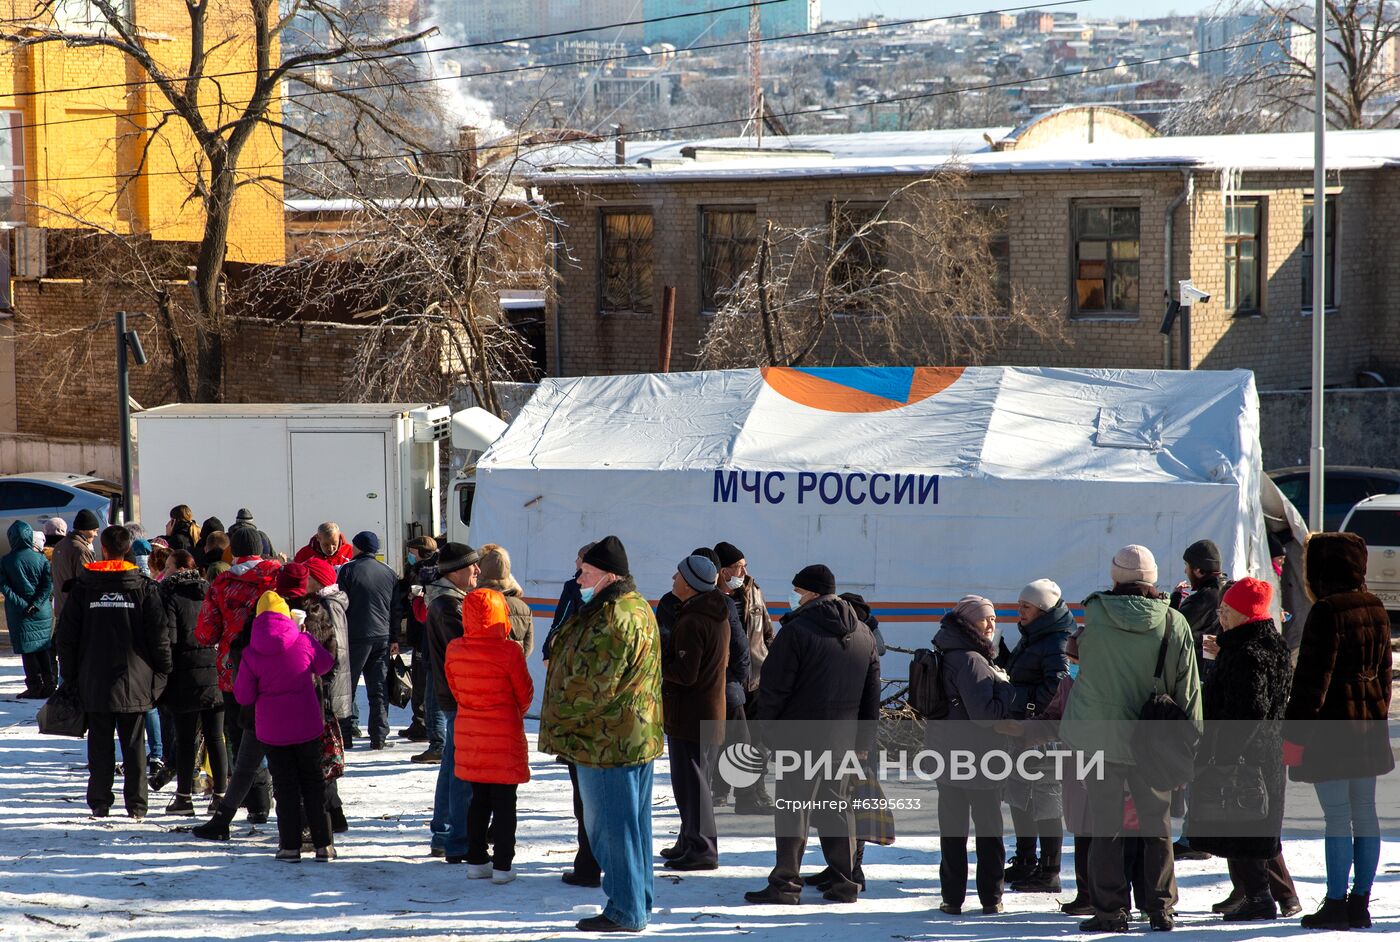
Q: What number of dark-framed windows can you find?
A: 7